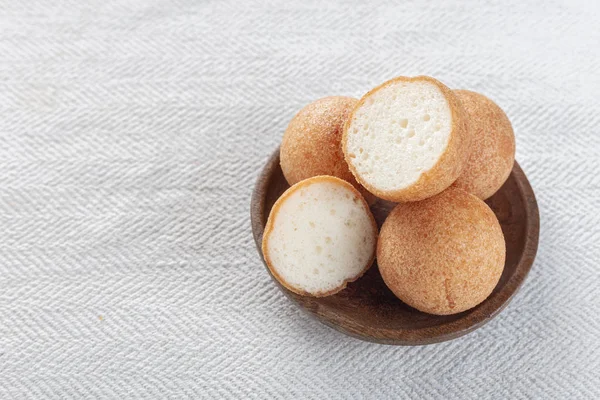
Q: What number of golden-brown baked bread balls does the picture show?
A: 5